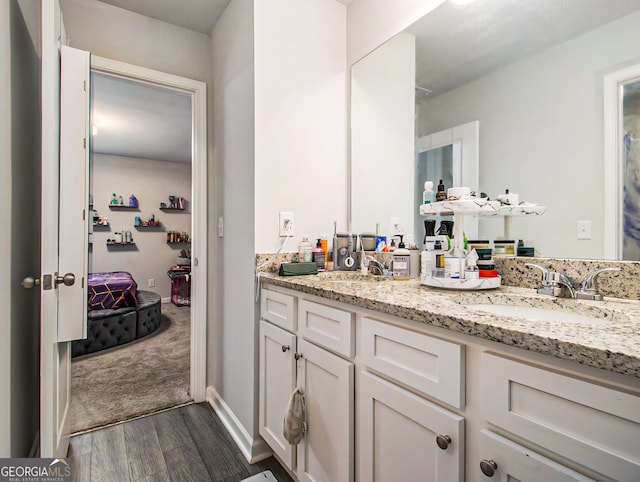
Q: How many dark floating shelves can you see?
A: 6